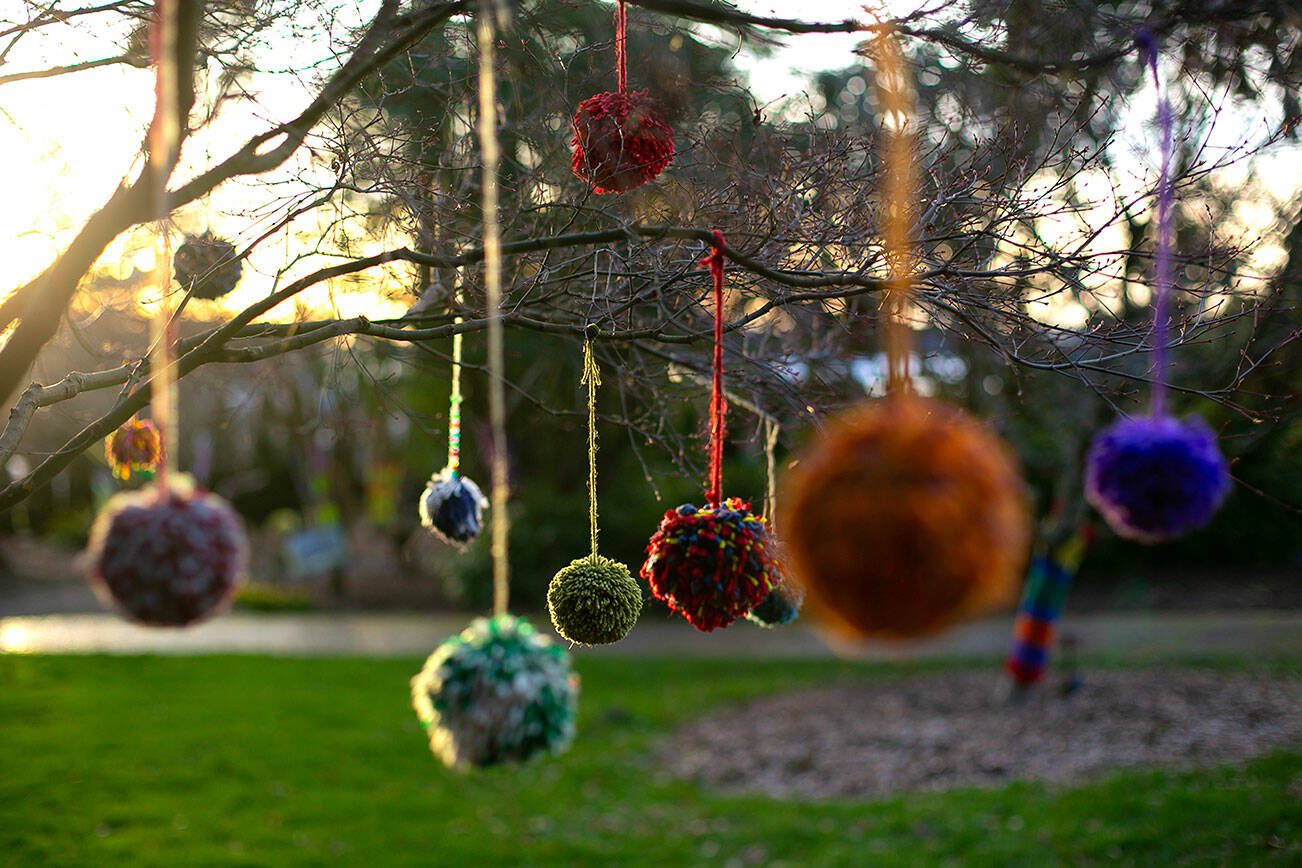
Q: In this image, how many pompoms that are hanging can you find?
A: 11